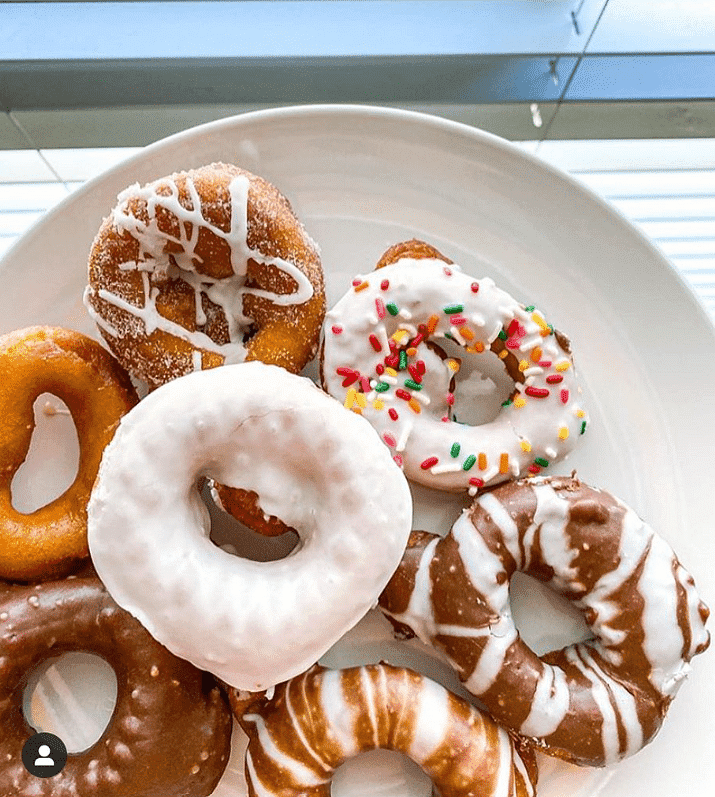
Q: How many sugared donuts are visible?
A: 1